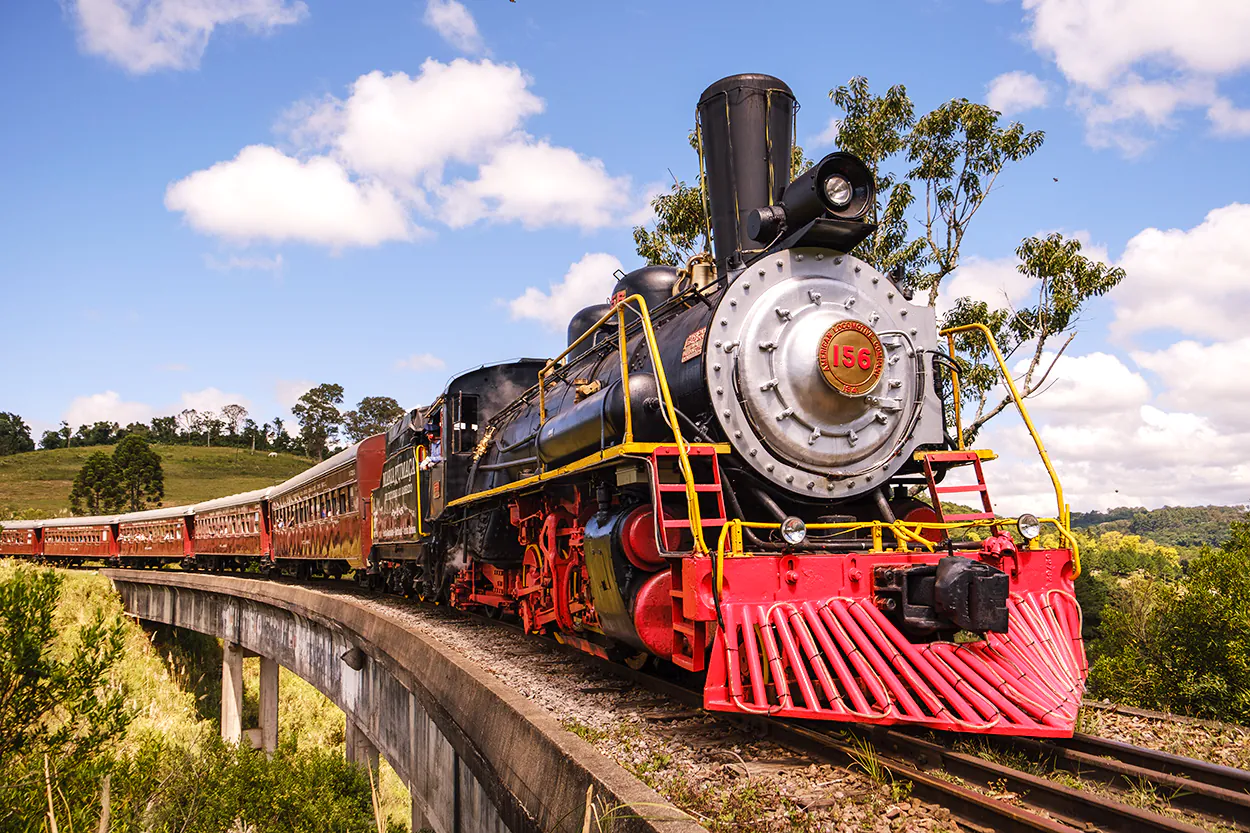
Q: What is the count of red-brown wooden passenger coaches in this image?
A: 5